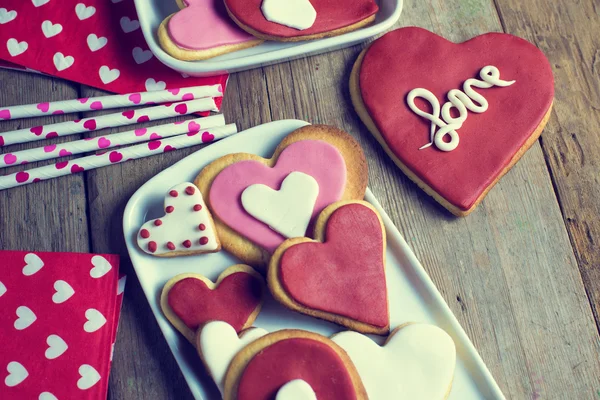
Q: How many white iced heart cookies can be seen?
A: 3